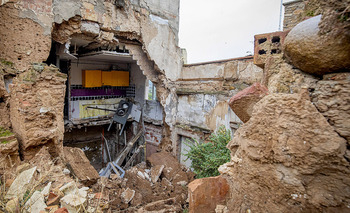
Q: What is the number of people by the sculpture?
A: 0